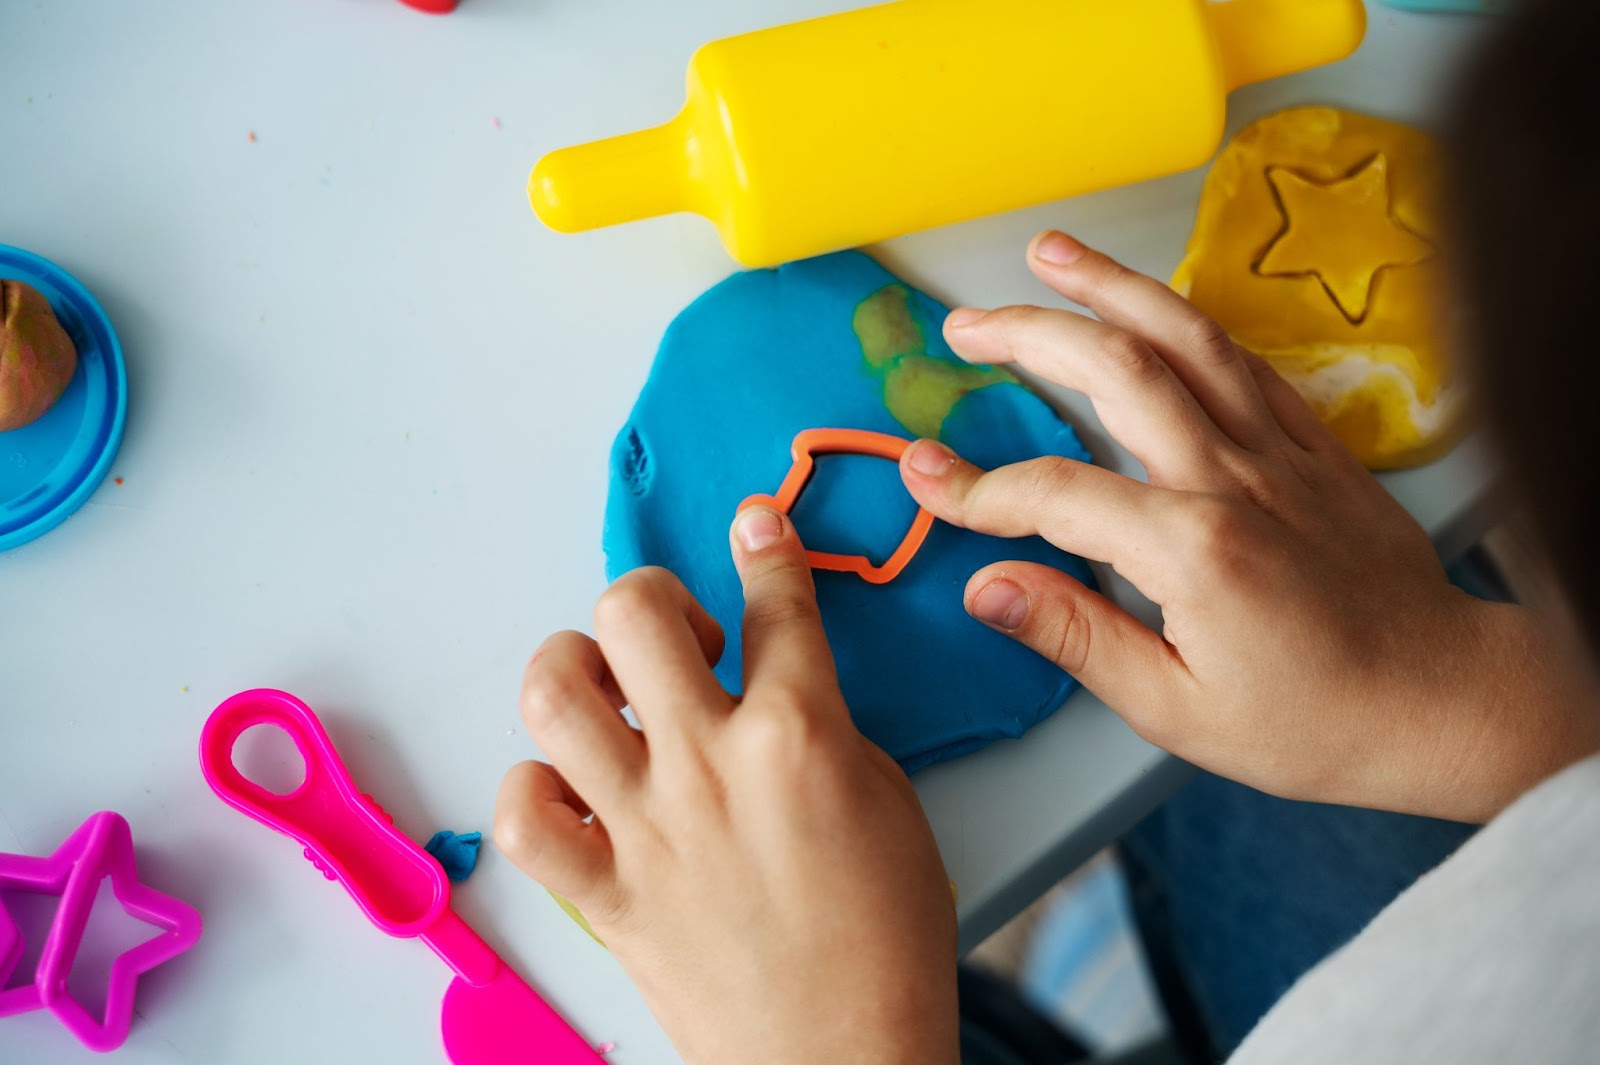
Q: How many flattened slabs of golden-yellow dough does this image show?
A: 1